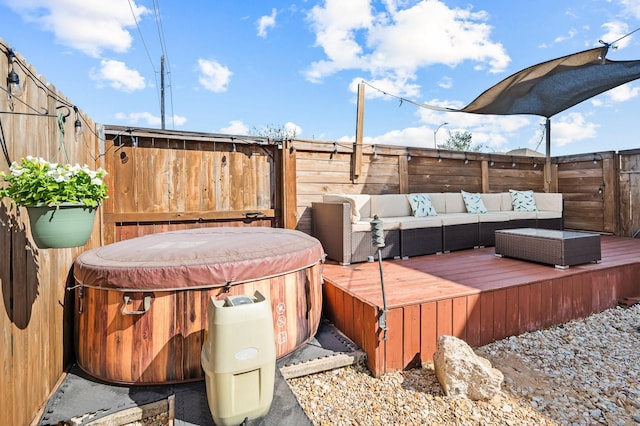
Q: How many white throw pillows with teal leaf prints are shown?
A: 3